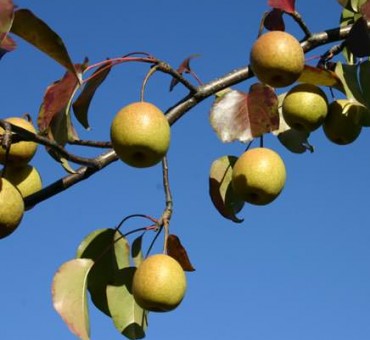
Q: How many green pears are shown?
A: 9